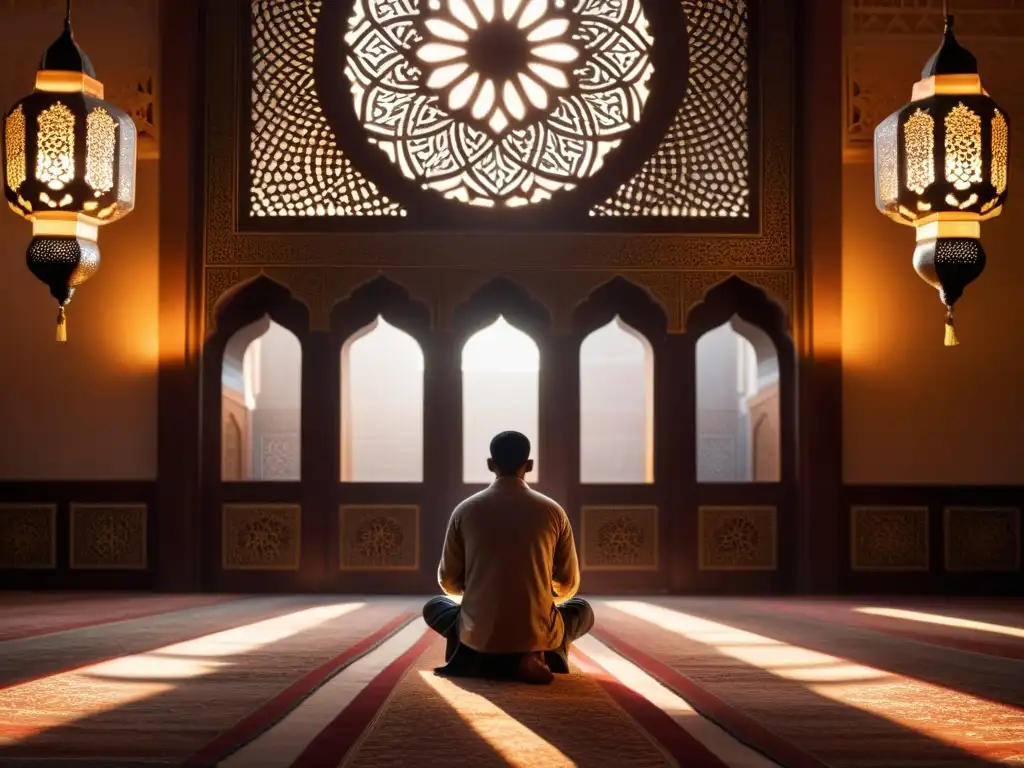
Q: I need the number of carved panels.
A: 8